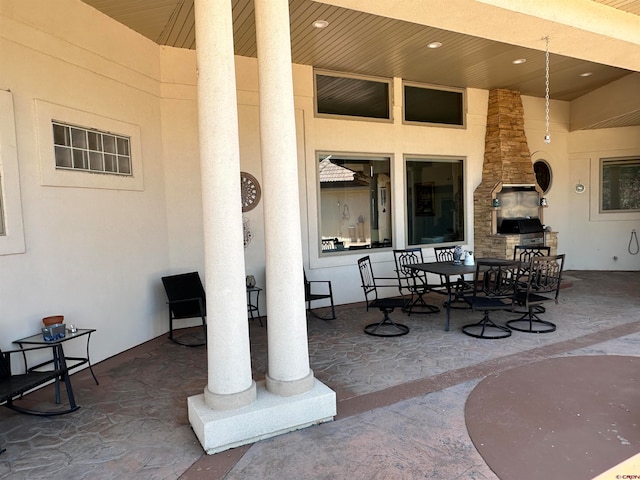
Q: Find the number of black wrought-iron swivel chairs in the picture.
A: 6